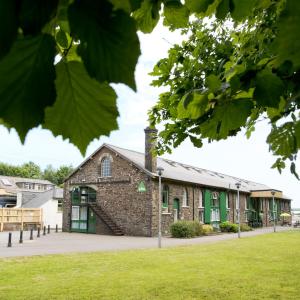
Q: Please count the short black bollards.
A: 7